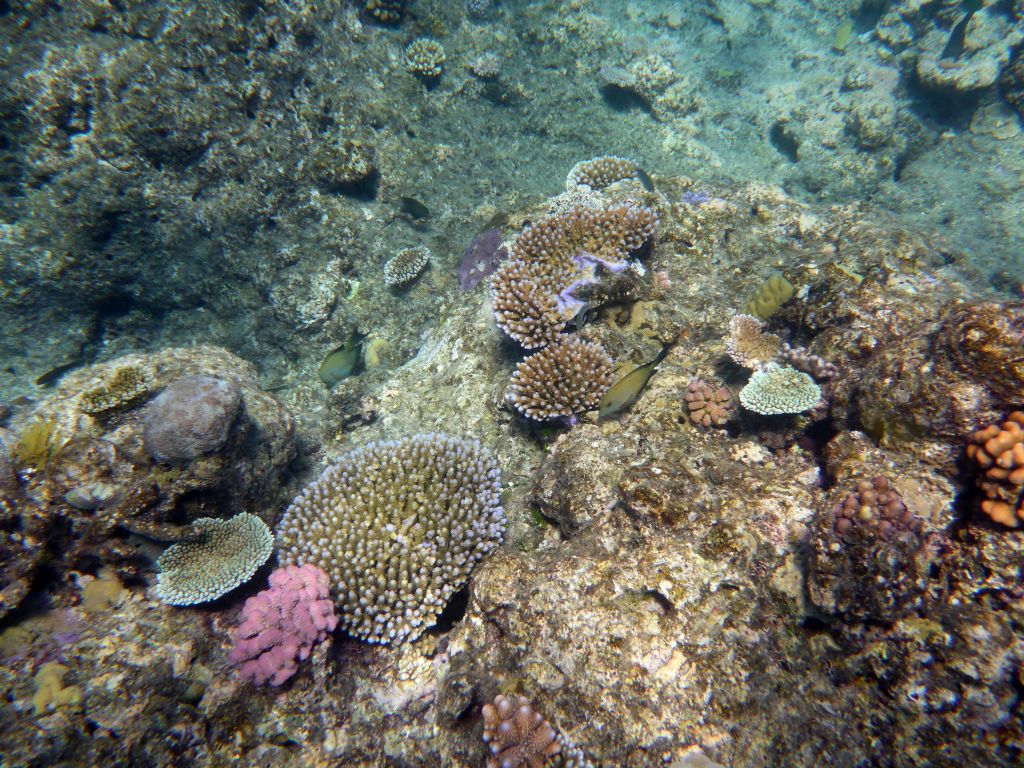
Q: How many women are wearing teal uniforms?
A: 0